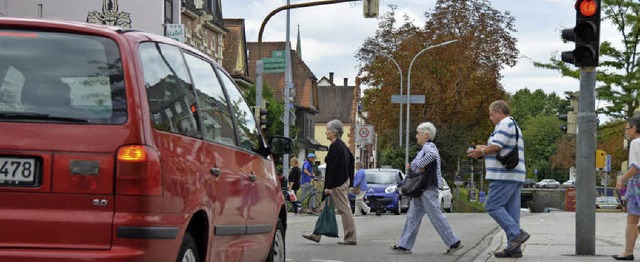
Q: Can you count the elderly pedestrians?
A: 3